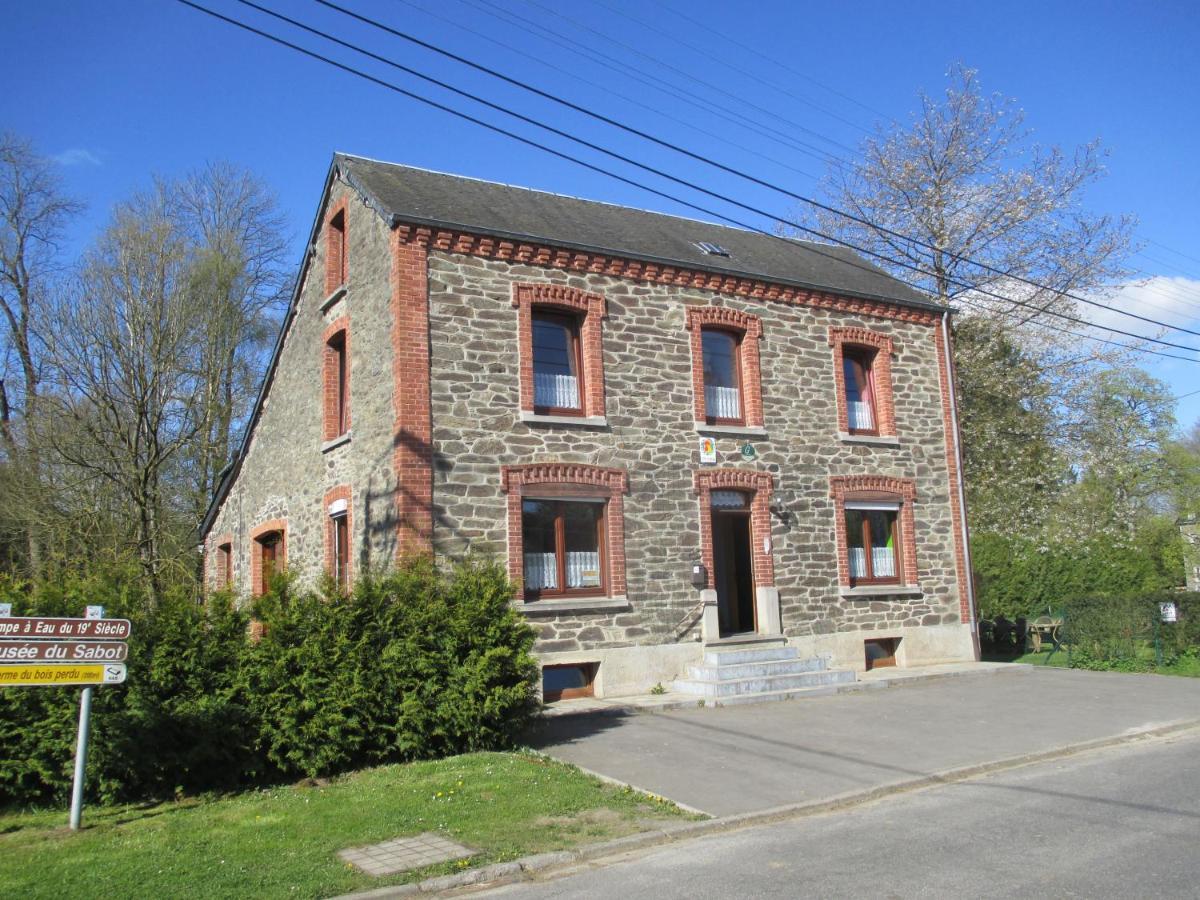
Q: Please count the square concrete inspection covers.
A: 1